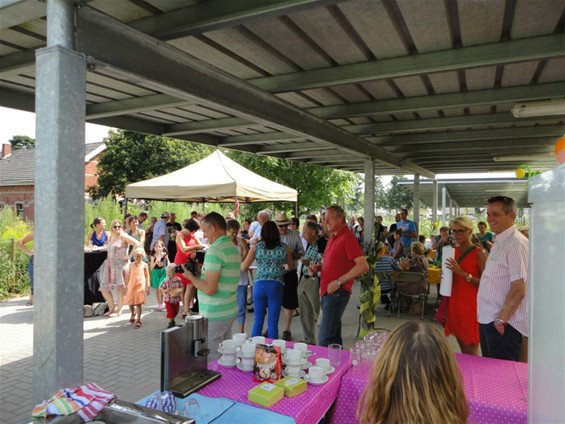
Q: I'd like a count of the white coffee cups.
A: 12